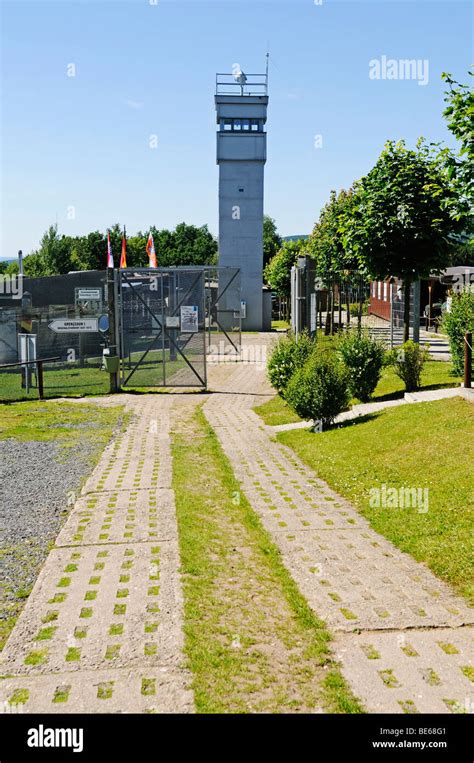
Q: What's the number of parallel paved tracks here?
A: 2